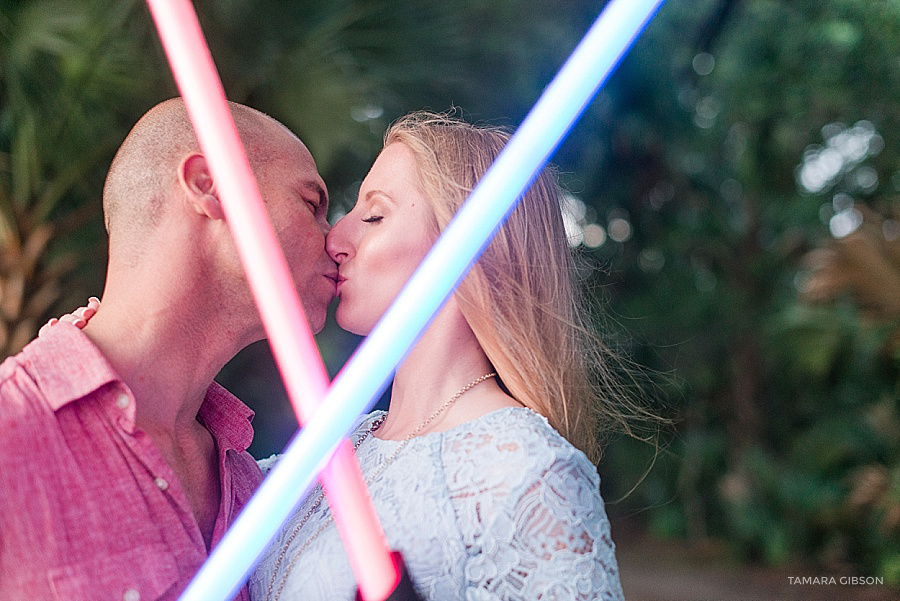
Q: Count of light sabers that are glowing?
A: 2